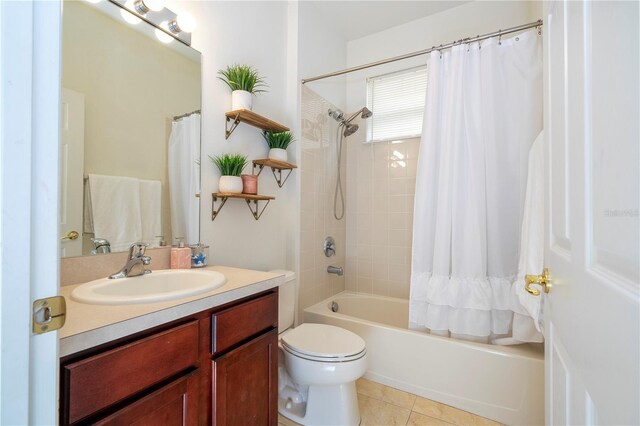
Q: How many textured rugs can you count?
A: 0